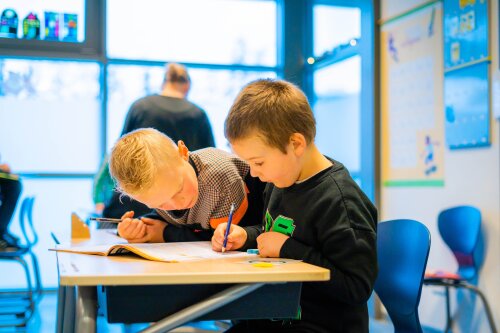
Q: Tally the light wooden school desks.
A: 1